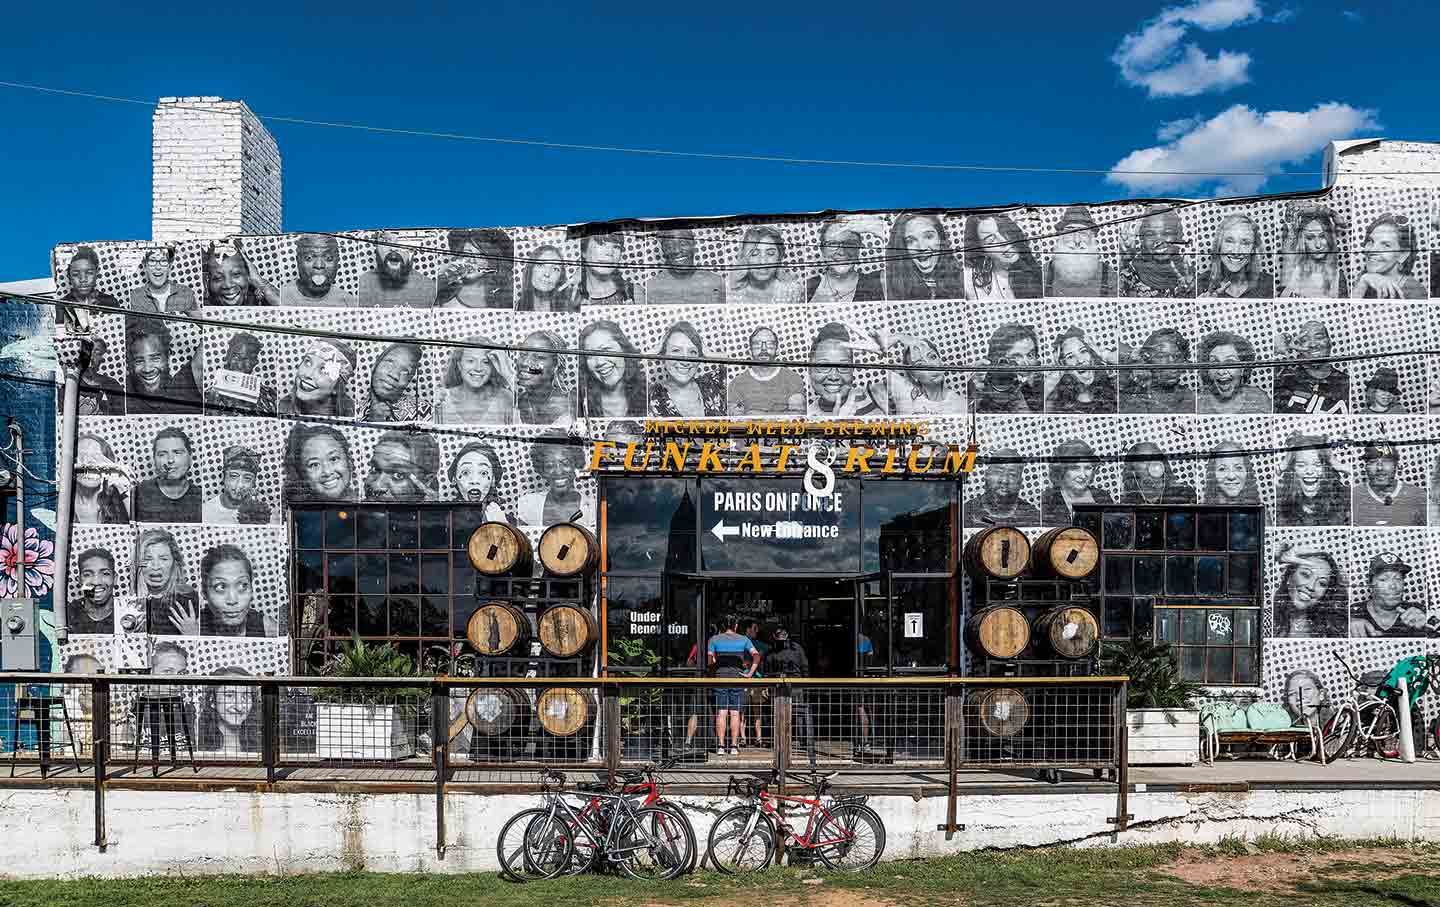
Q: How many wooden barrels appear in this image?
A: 11